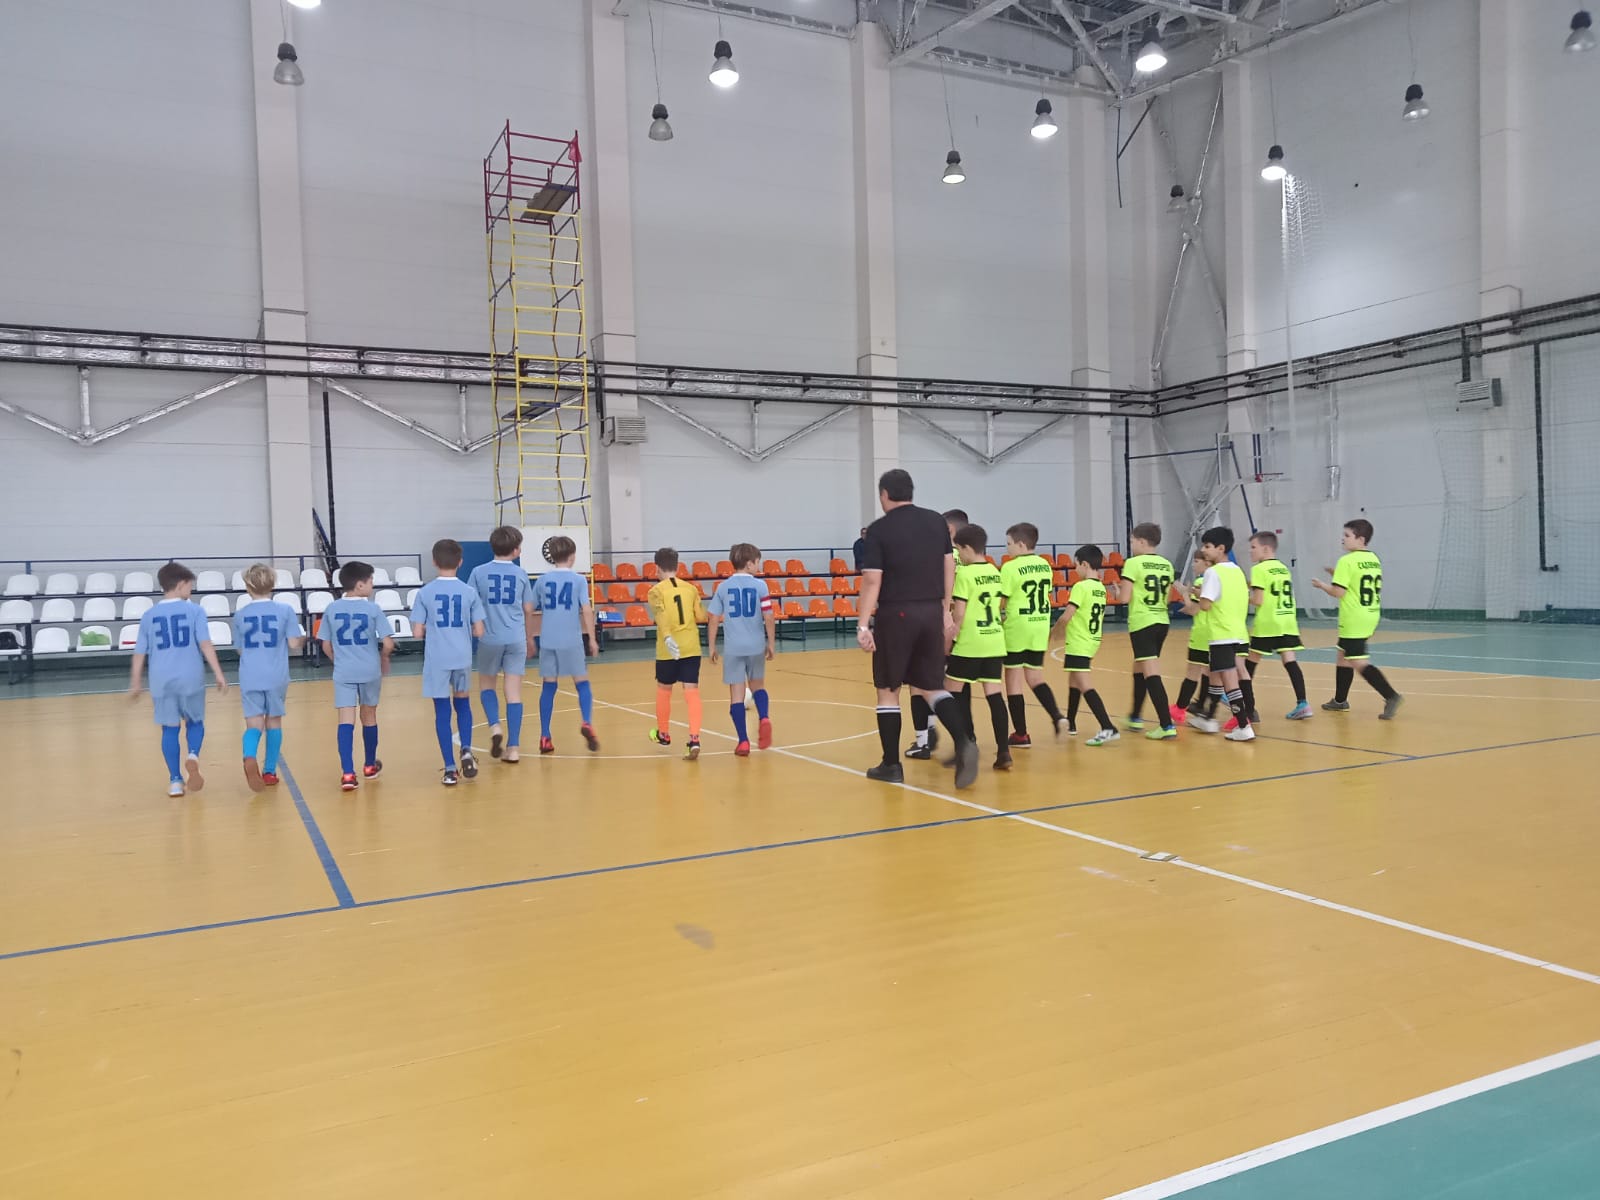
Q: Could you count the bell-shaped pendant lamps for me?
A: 11